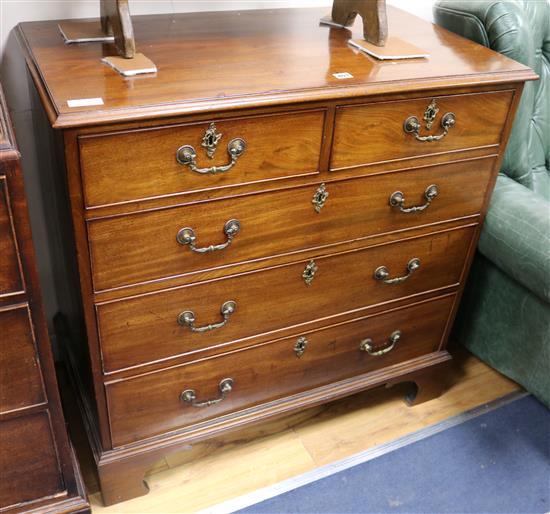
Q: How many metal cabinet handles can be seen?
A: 8